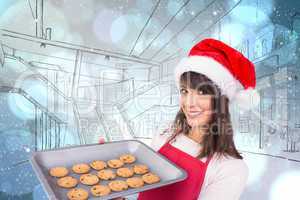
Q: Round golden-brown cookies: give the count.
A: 15